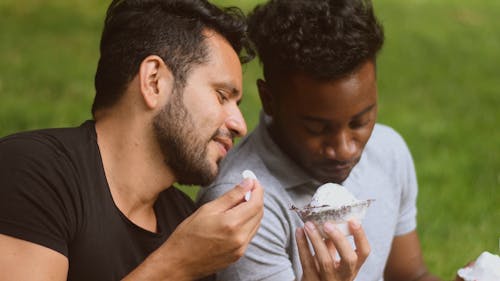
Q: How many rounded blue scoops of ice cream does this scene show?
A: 0